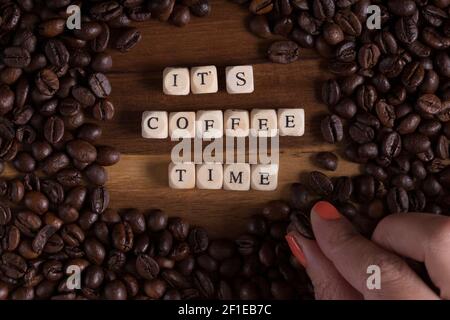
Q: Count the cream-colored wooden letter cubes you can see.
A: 13